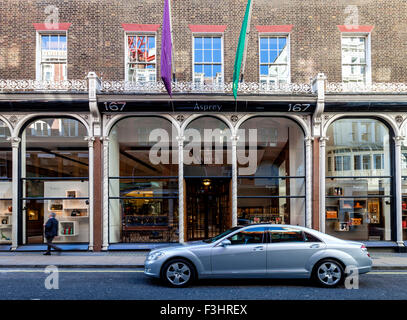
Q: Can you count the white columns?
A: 8